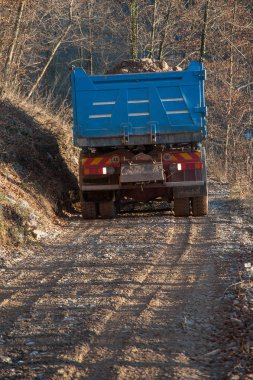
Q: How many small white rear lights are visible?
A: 2